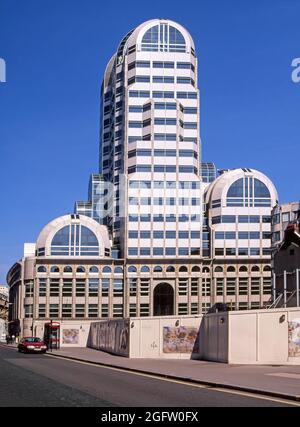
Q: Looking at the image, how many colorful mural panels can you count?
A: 3